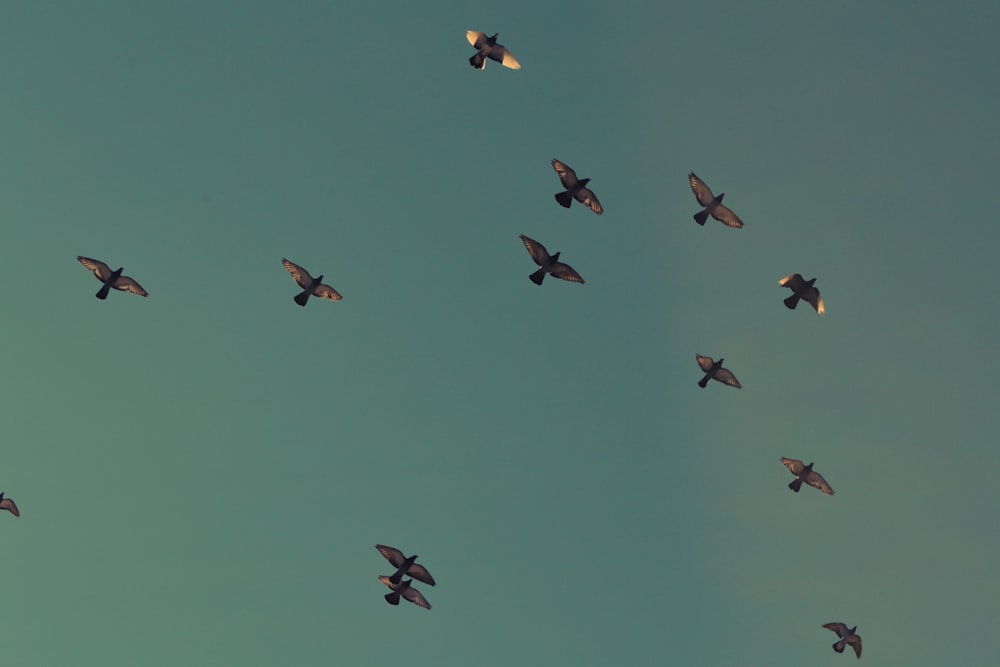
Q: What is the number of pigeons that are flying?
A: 13